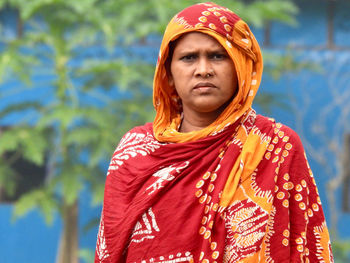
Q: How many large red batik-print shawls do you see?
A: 1